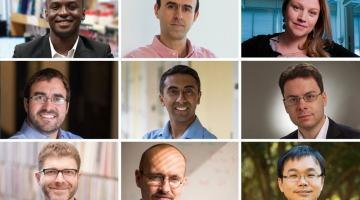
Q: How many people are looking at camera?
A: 9